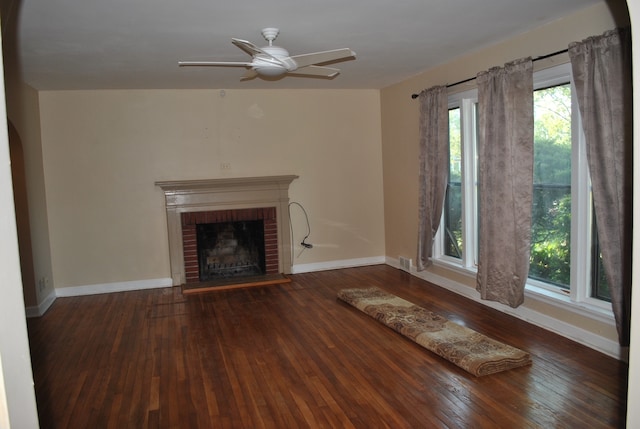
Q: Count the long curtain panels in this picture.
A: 3